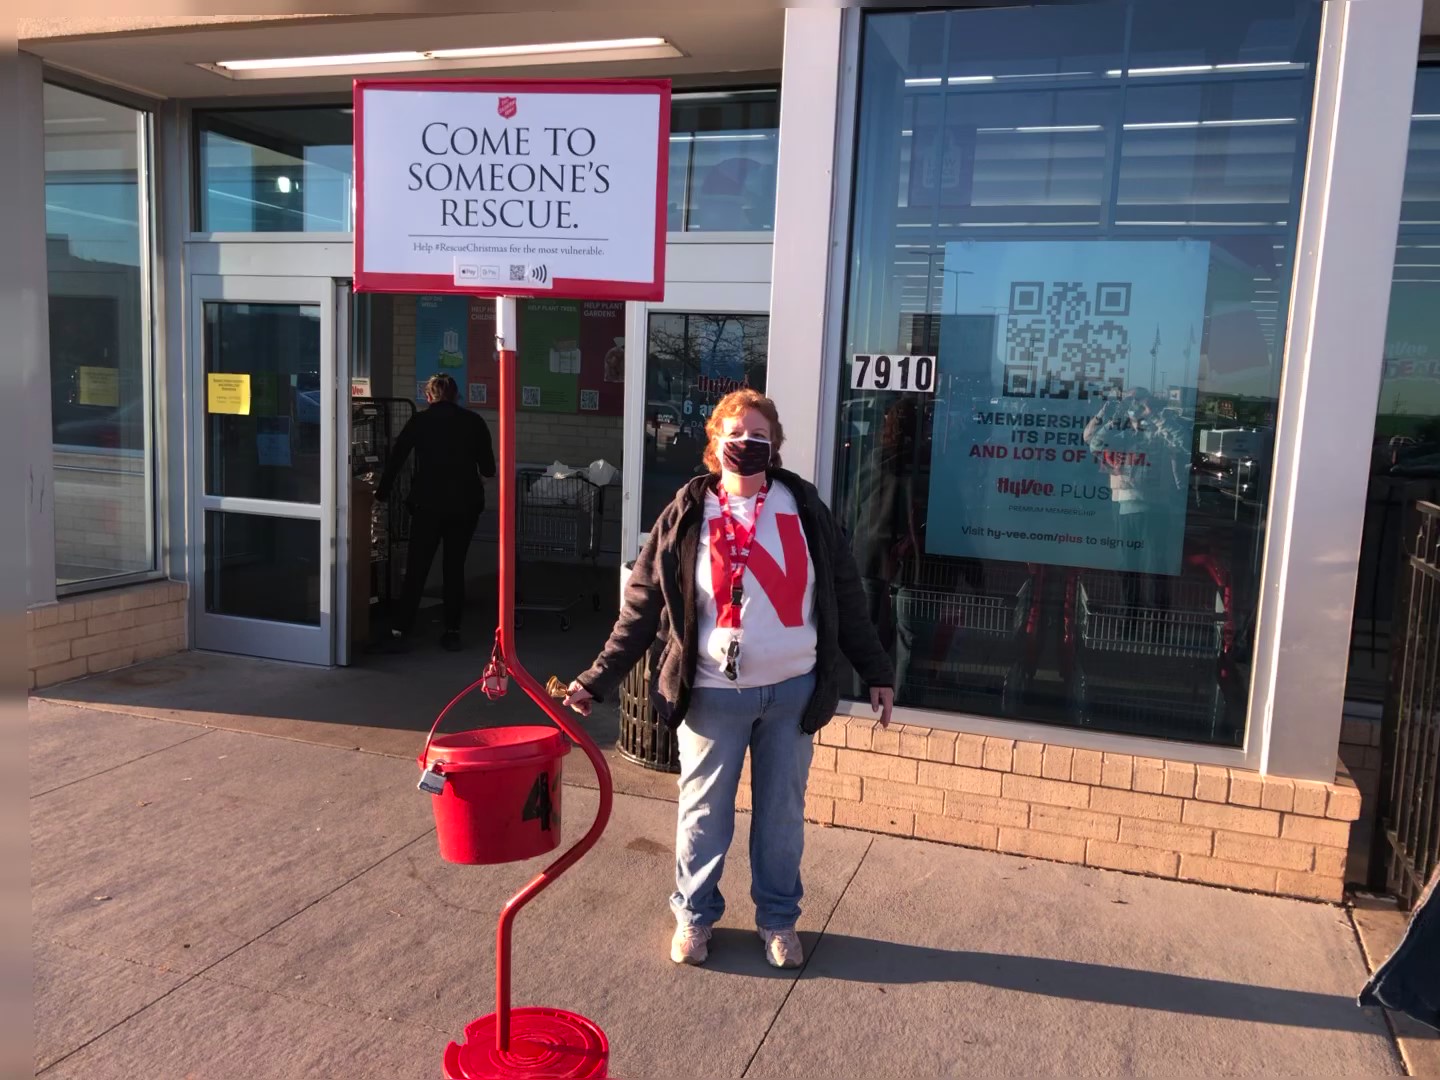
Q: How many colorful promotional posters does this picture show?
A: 4